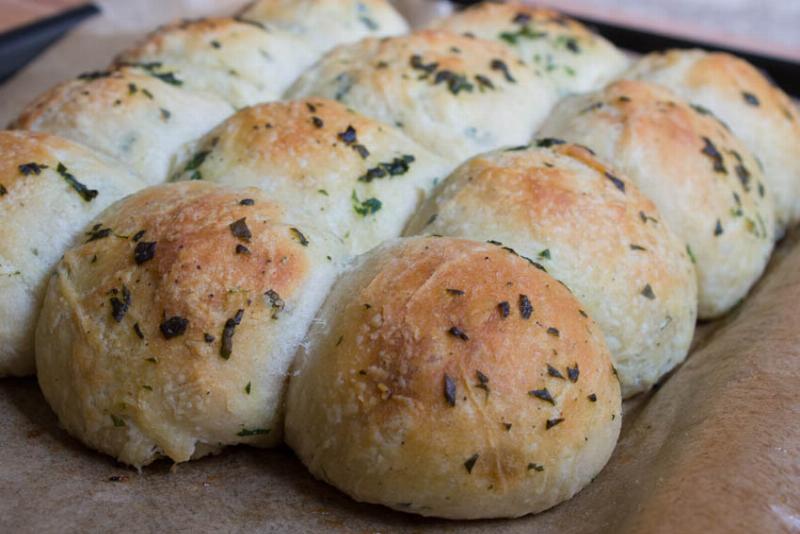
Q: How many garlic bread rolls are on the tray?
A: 12